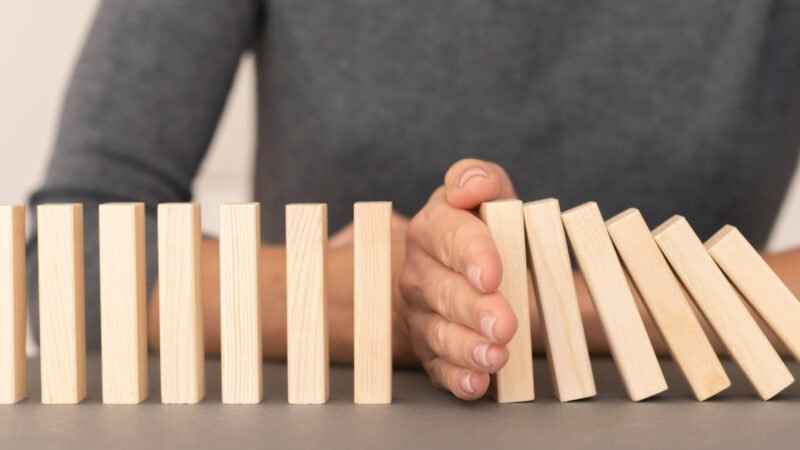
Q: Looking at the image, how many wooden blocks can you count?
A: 13